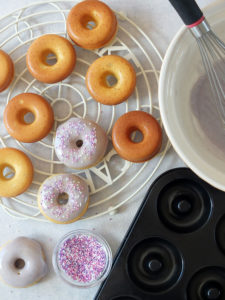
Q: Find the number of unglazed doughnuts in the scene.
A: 7